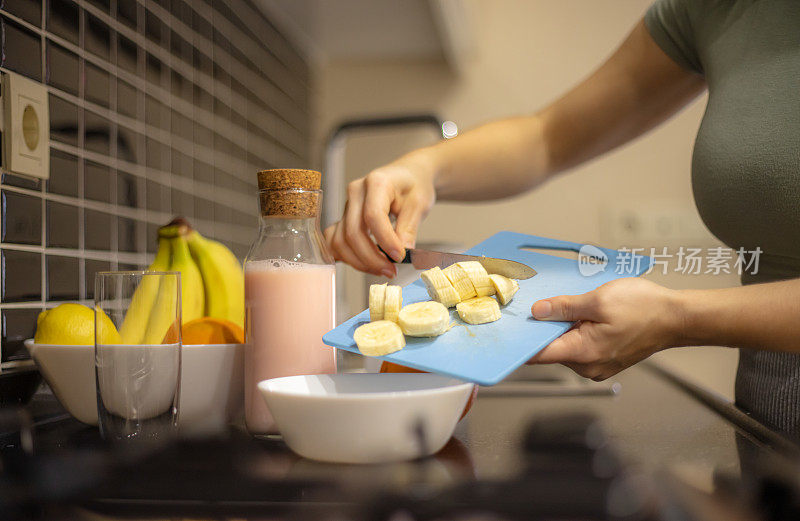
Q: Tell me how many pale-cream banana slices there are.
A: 9